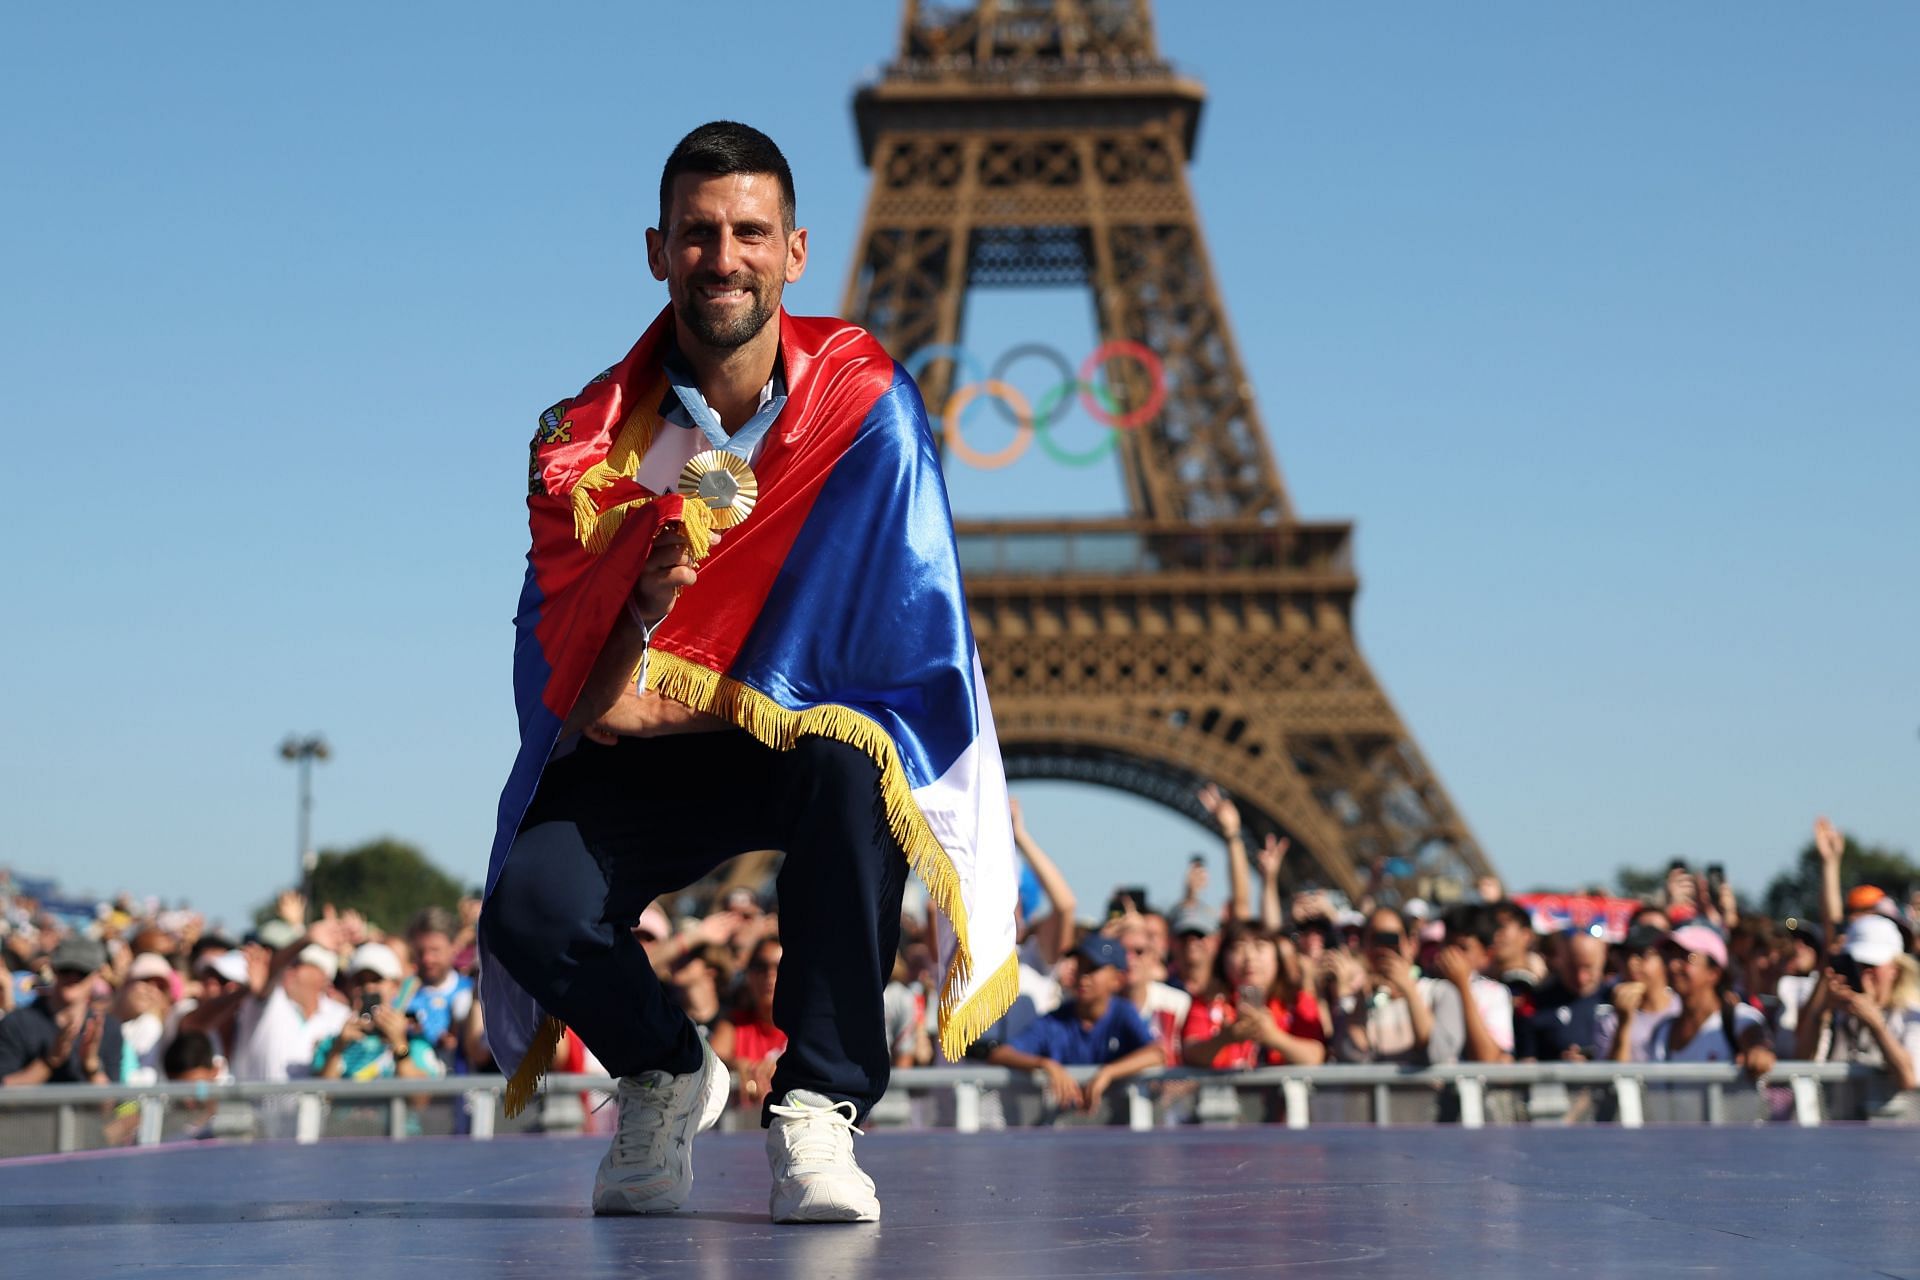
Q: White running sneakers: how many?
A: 2